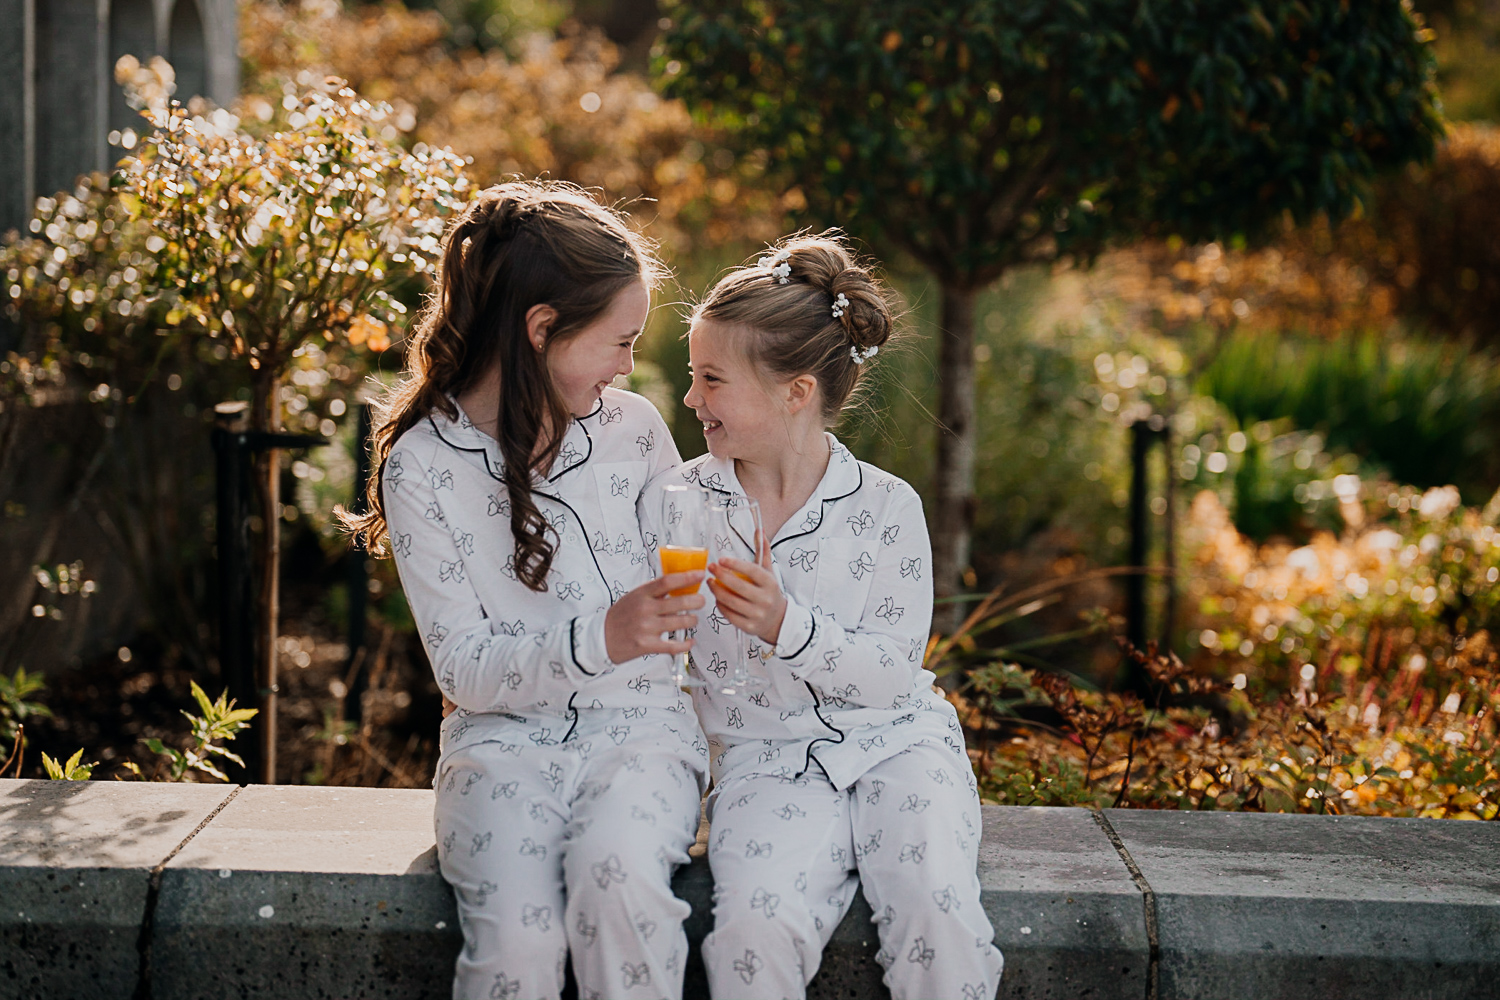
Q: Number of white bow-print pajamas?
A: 2